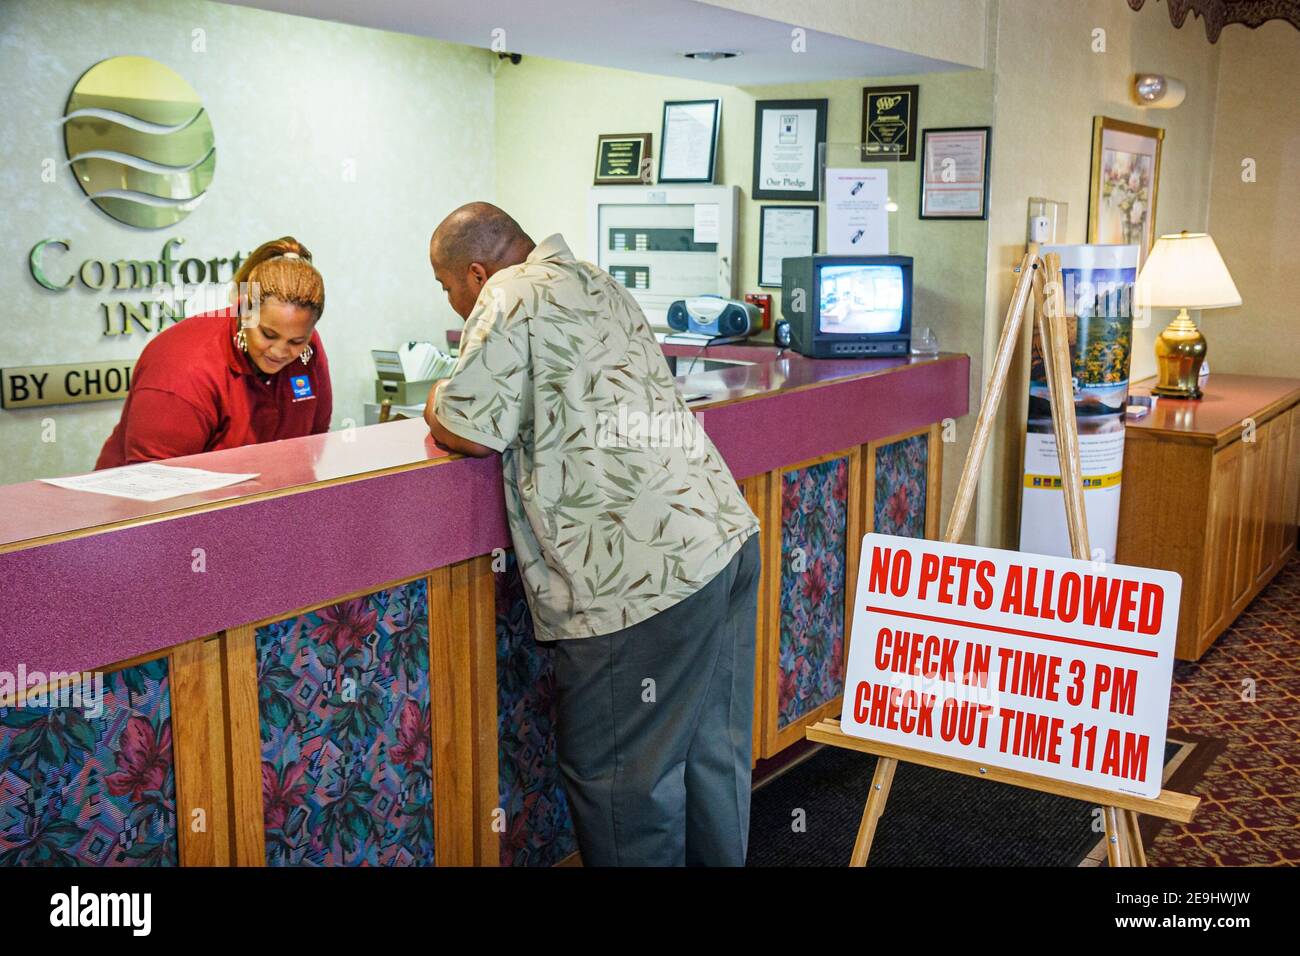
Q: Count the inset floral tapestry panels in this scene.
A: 5